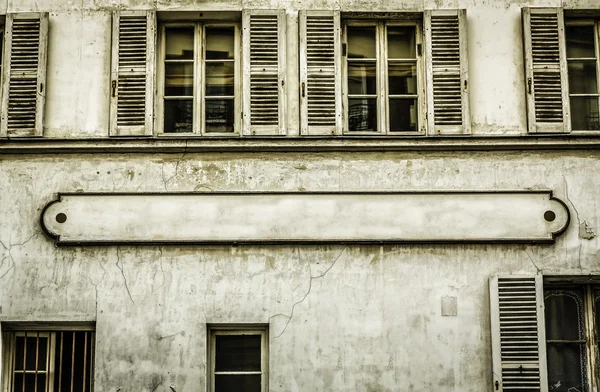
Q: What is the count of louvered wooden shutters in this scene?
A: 7